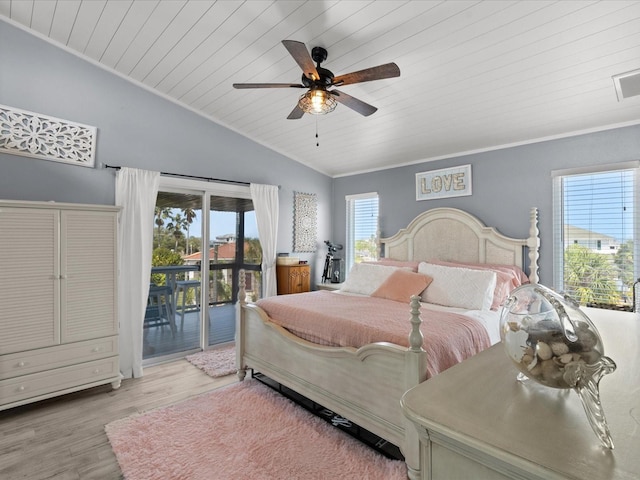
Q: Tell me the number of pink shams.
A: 2